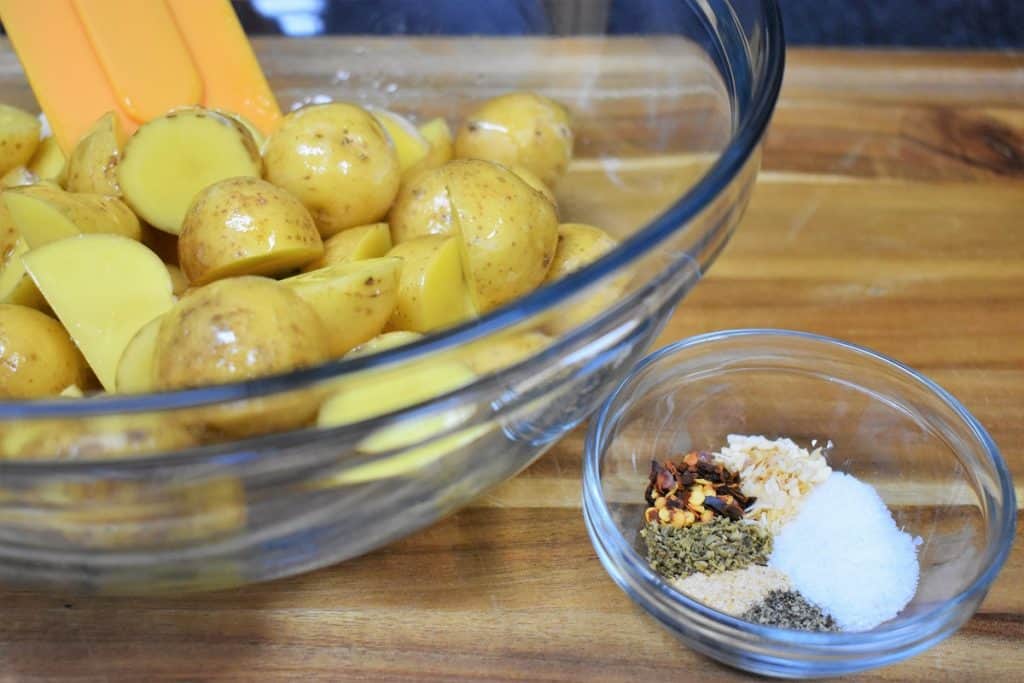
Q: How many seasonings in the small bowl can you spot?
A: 6